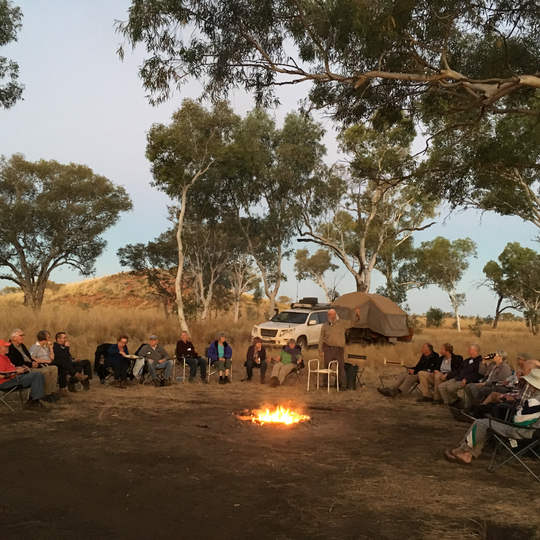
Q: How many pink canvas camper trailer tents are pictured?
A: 0